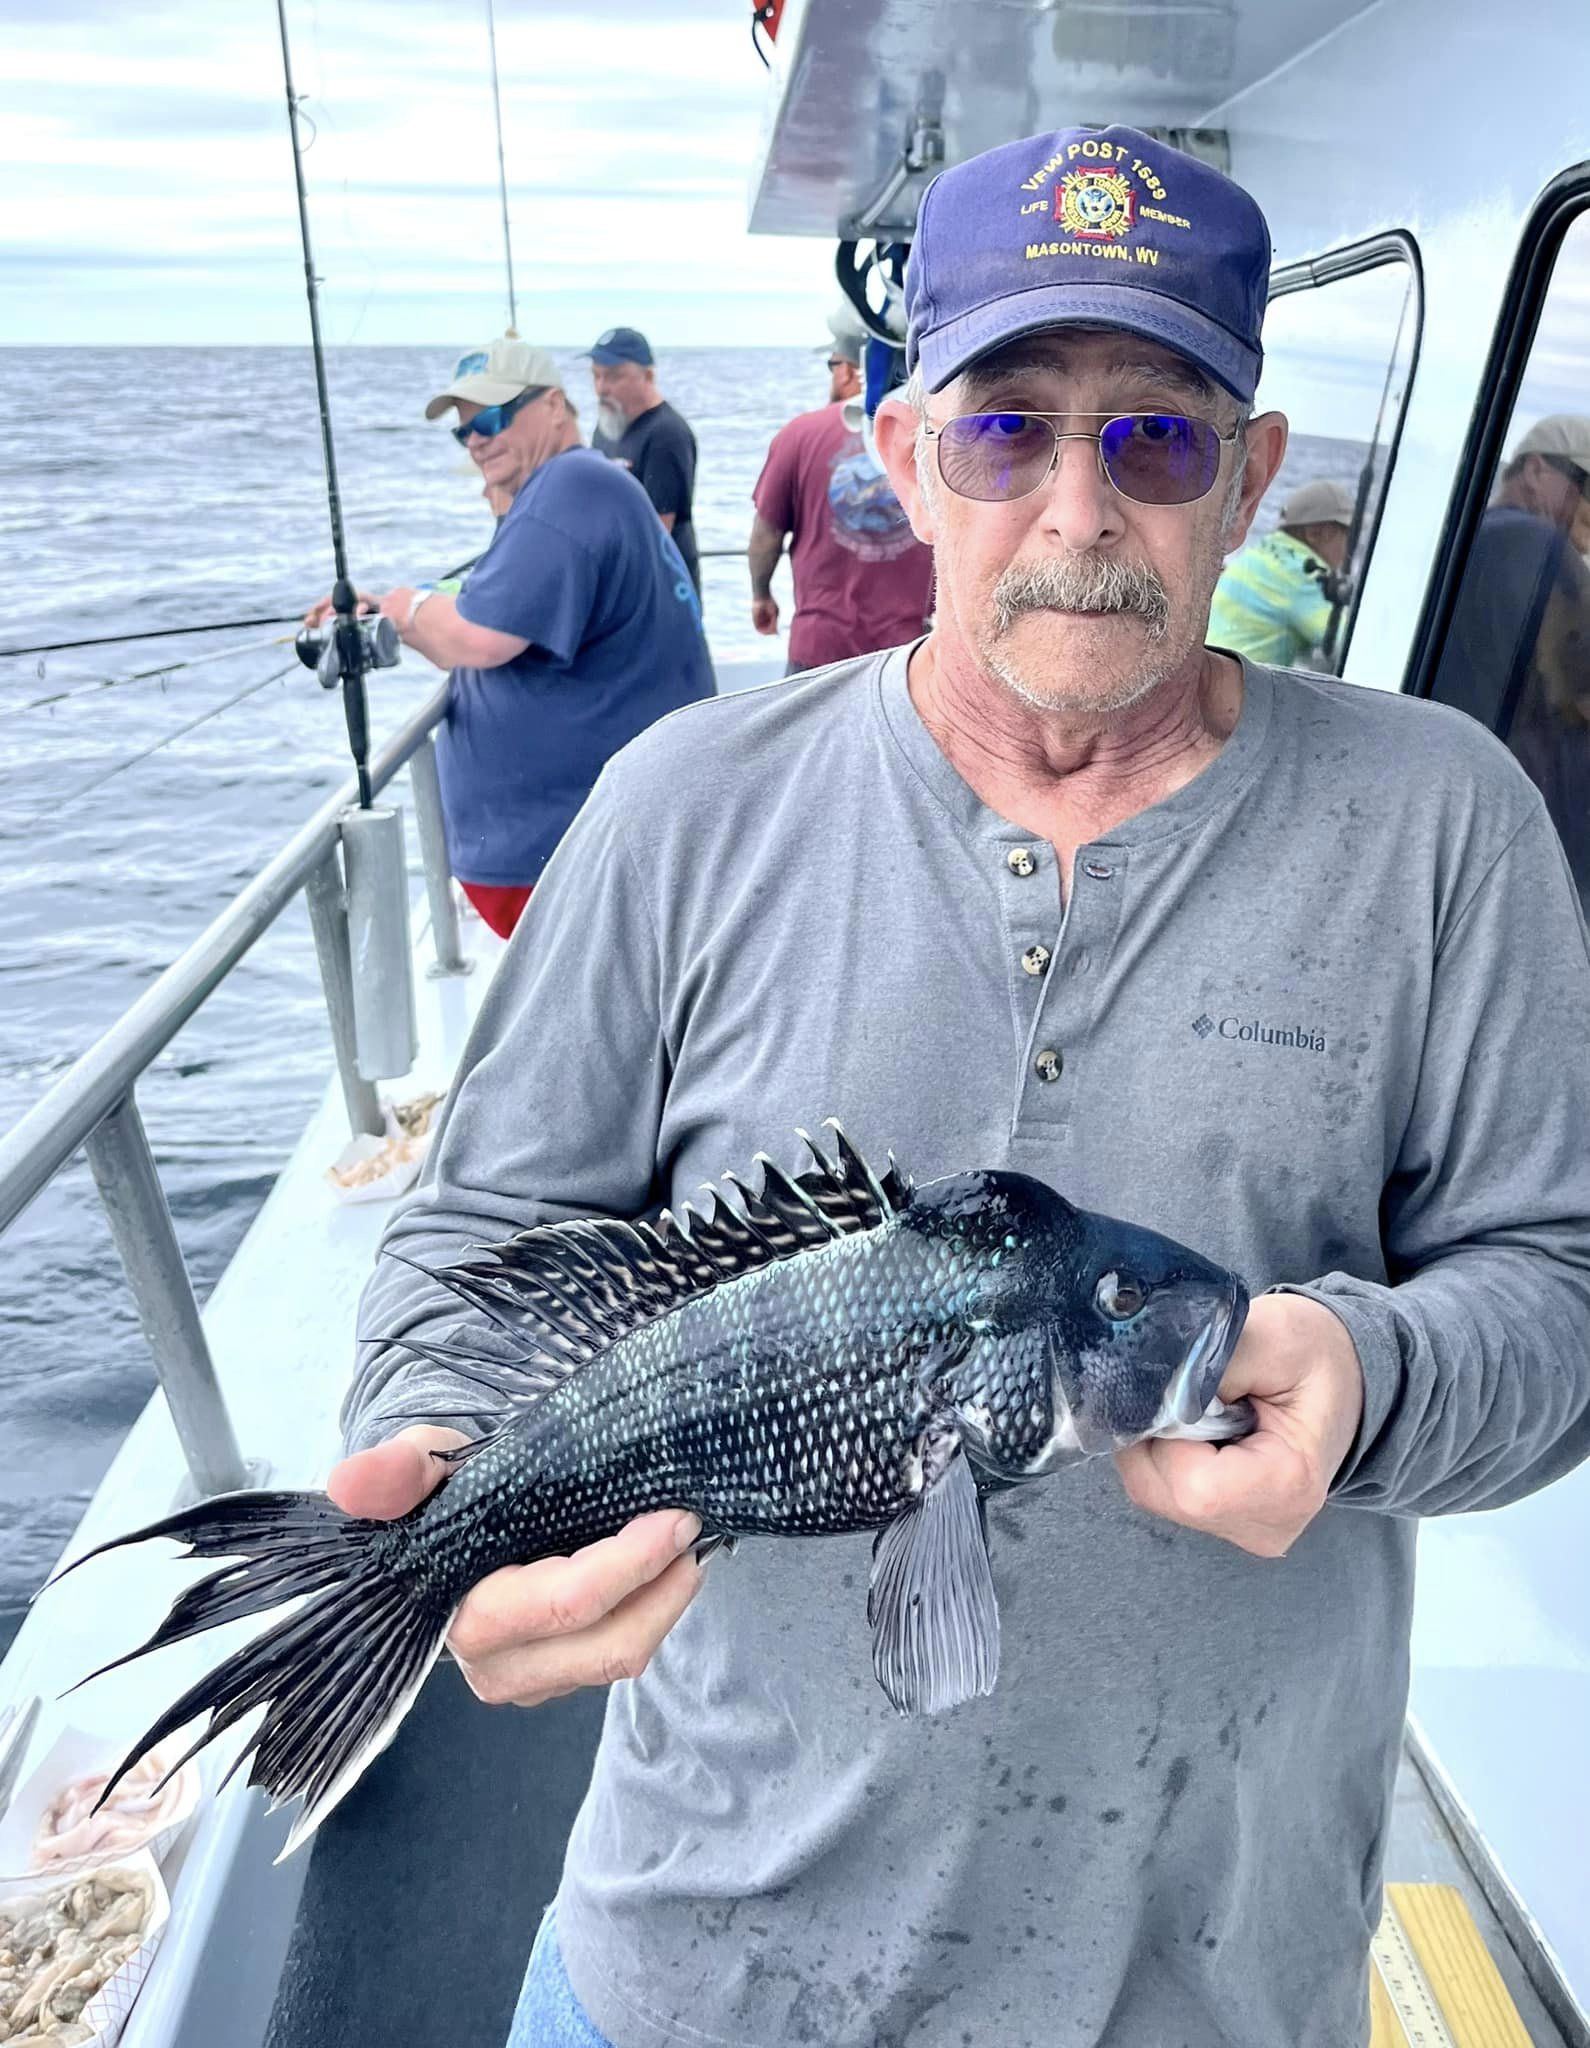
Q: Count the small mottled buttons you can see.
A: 3